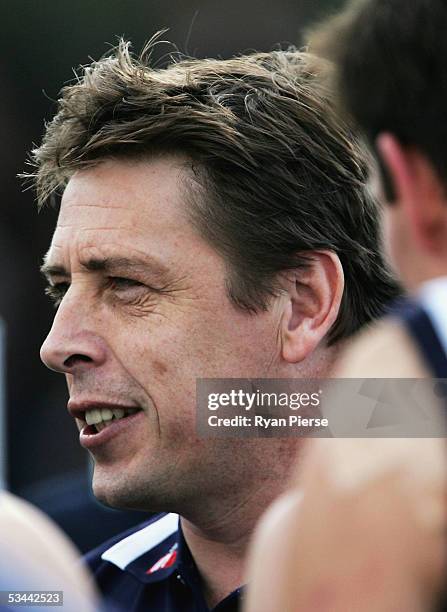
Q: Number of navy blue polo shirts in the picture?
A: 1